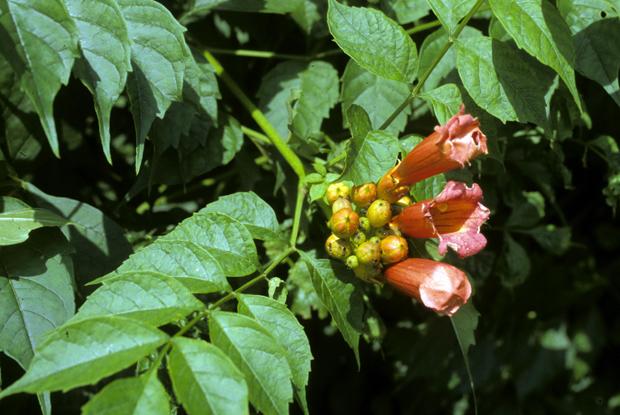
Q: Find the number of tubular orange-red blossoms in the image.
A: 3